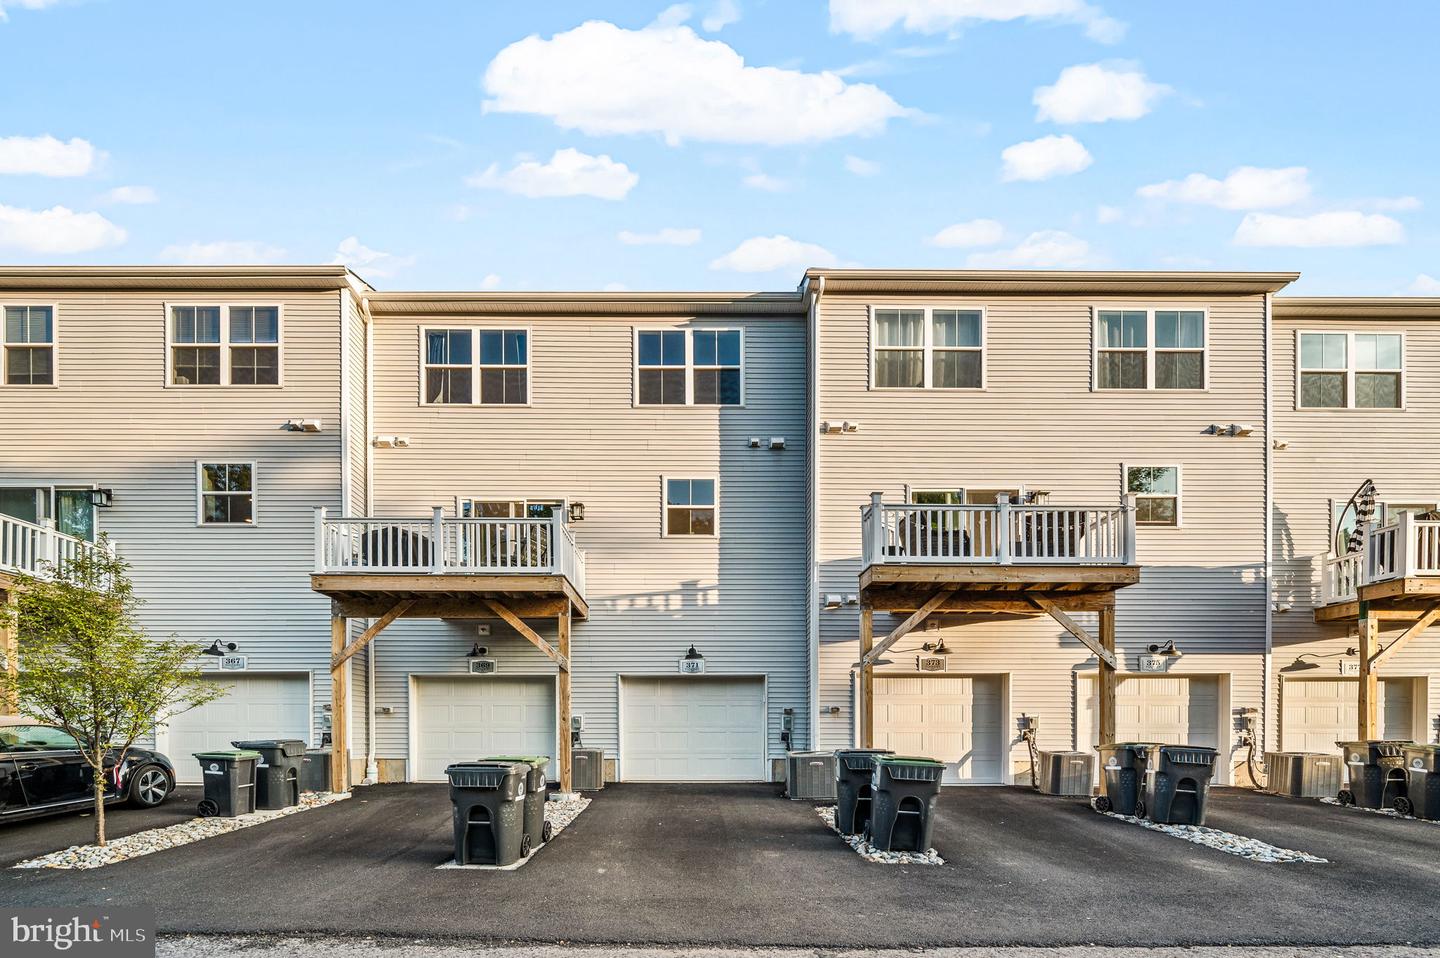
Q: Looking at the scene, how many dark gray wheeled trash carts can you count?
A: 10